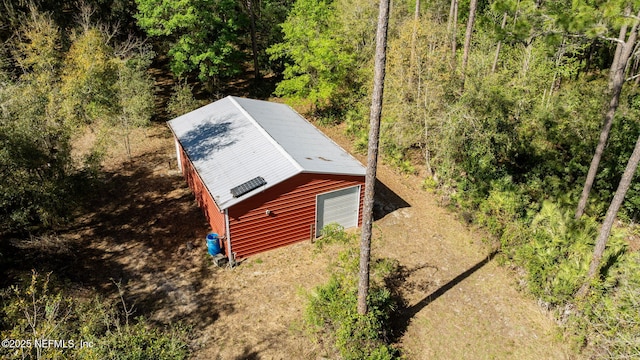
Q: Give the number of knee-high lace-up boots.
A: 0